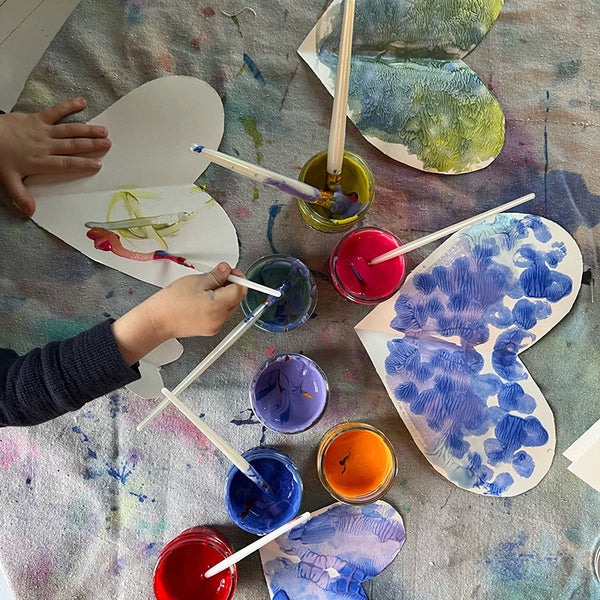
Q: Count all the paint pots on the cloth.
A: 7